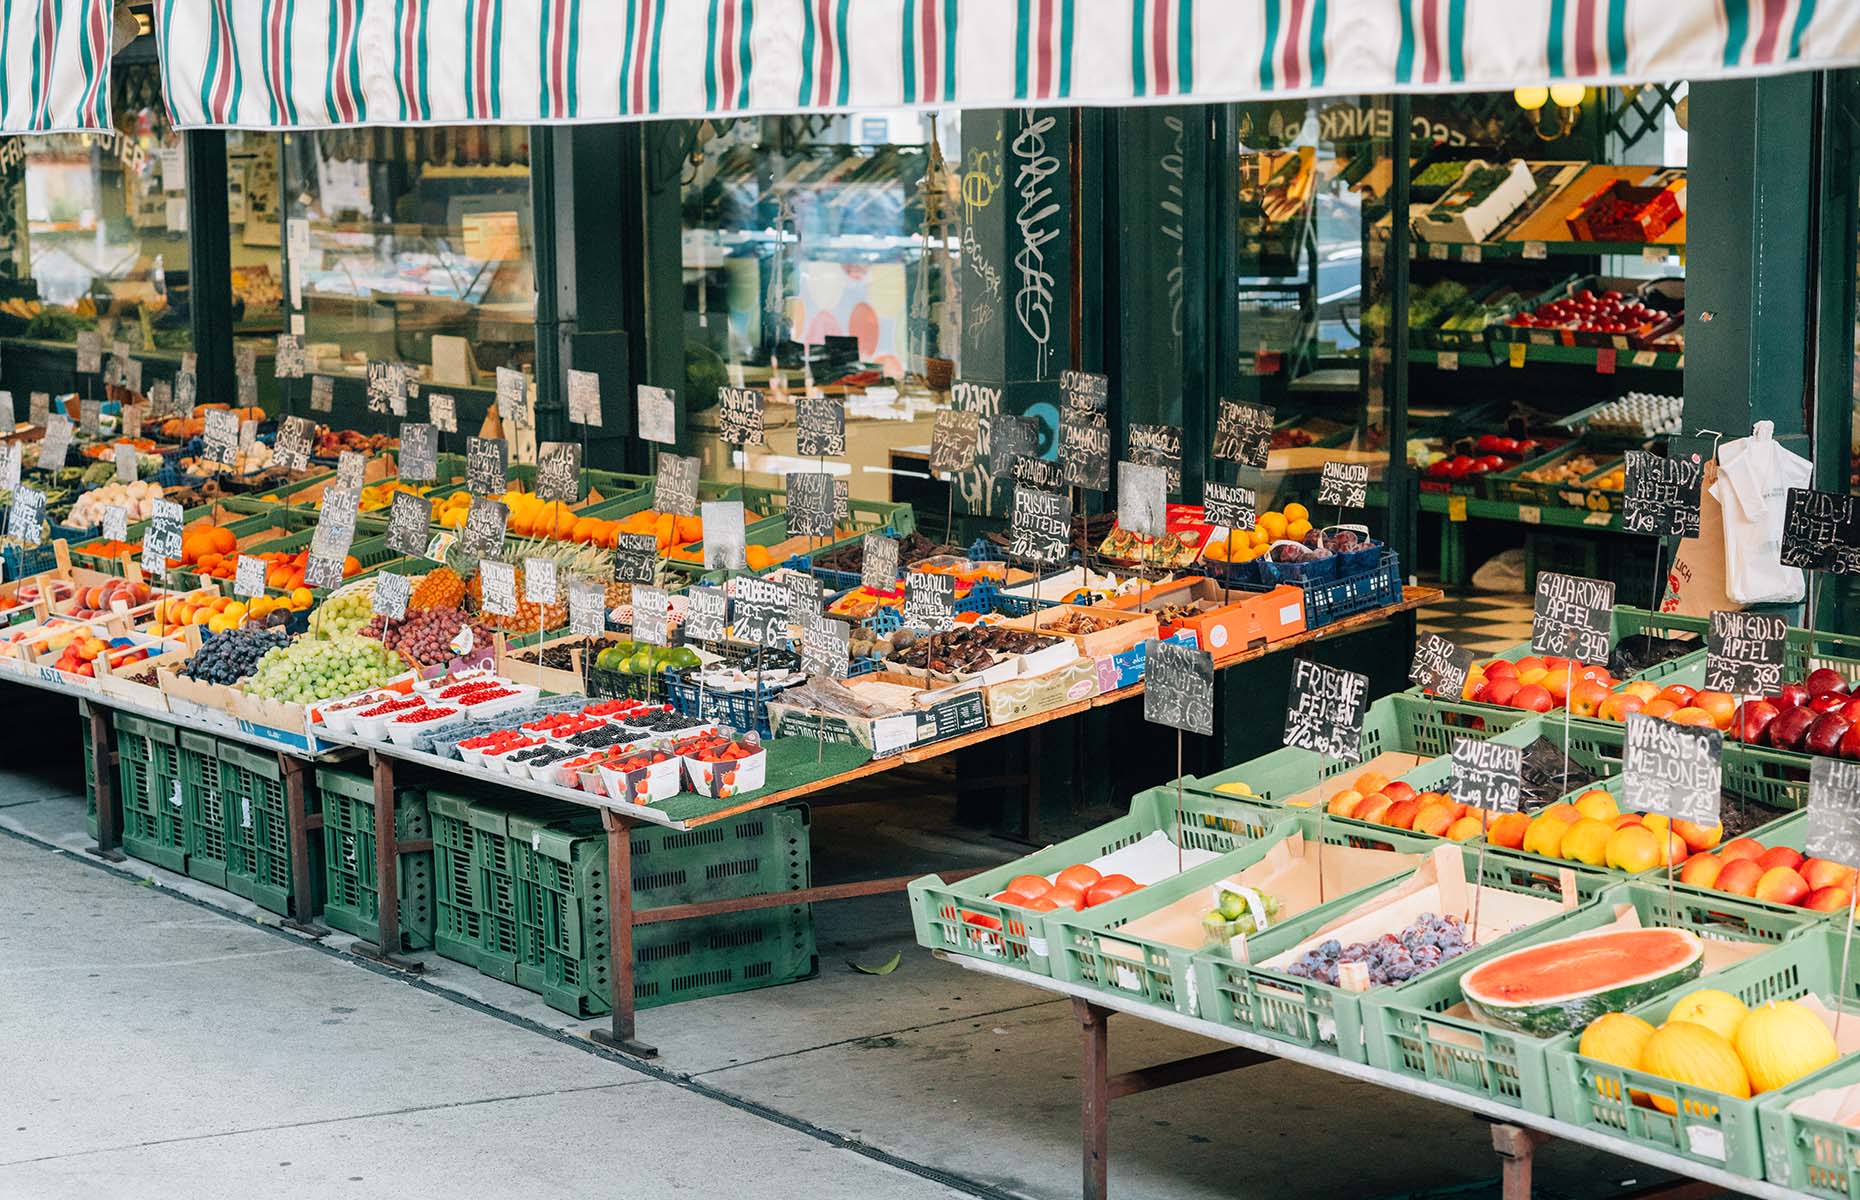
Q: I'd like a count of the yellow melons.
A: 4